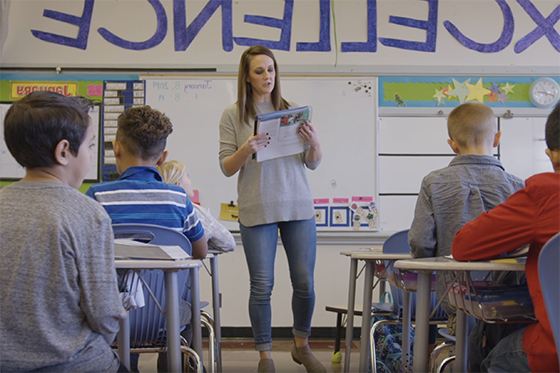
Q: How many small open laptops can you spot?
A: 0